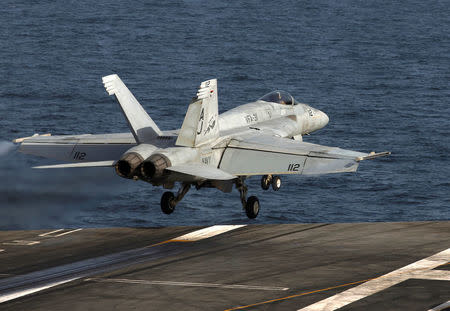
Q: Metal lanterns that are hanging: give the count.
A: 0